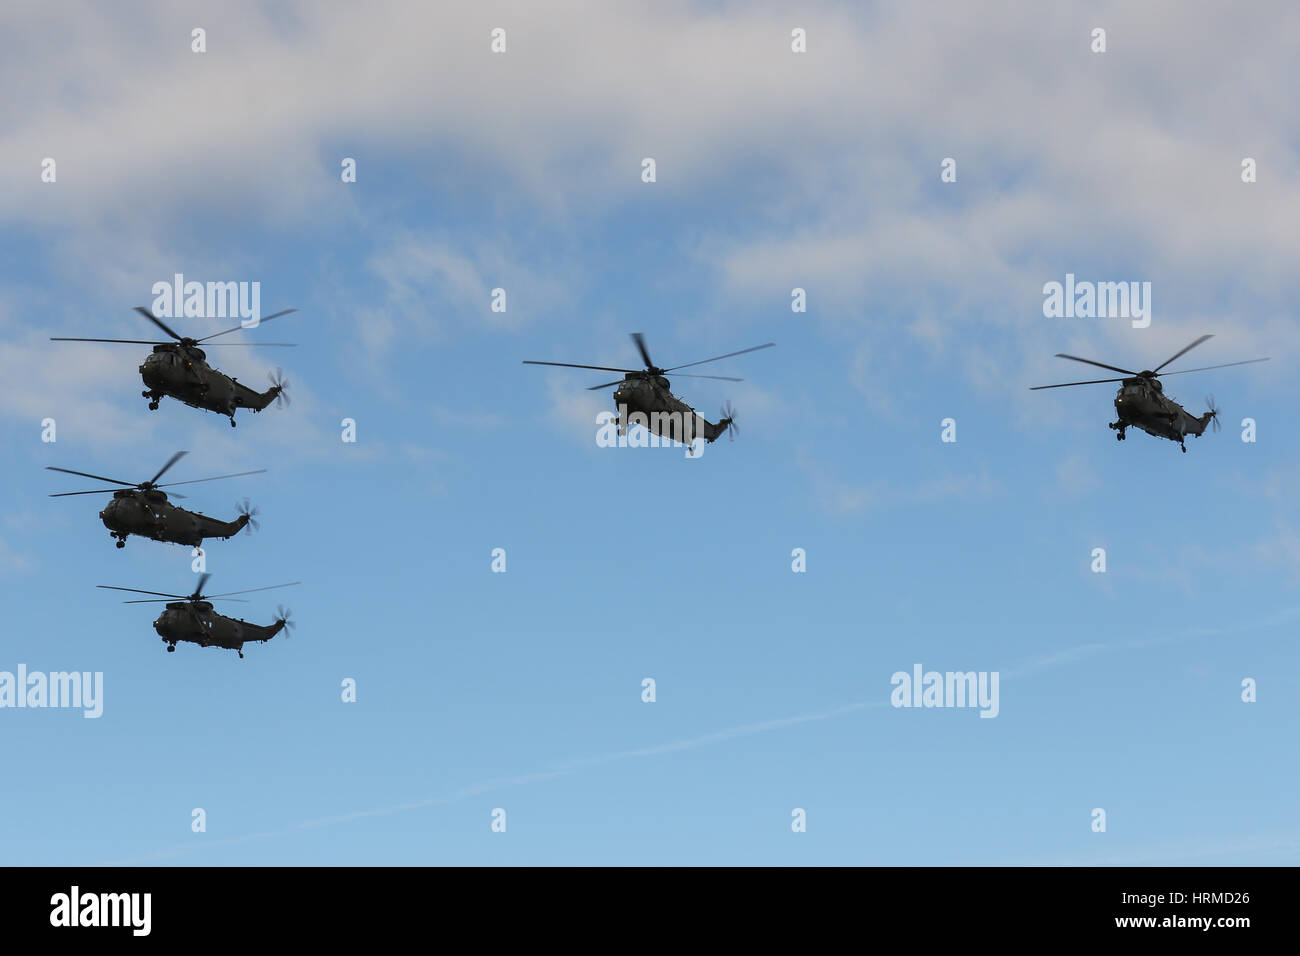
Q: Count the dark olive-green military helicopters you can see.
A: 5